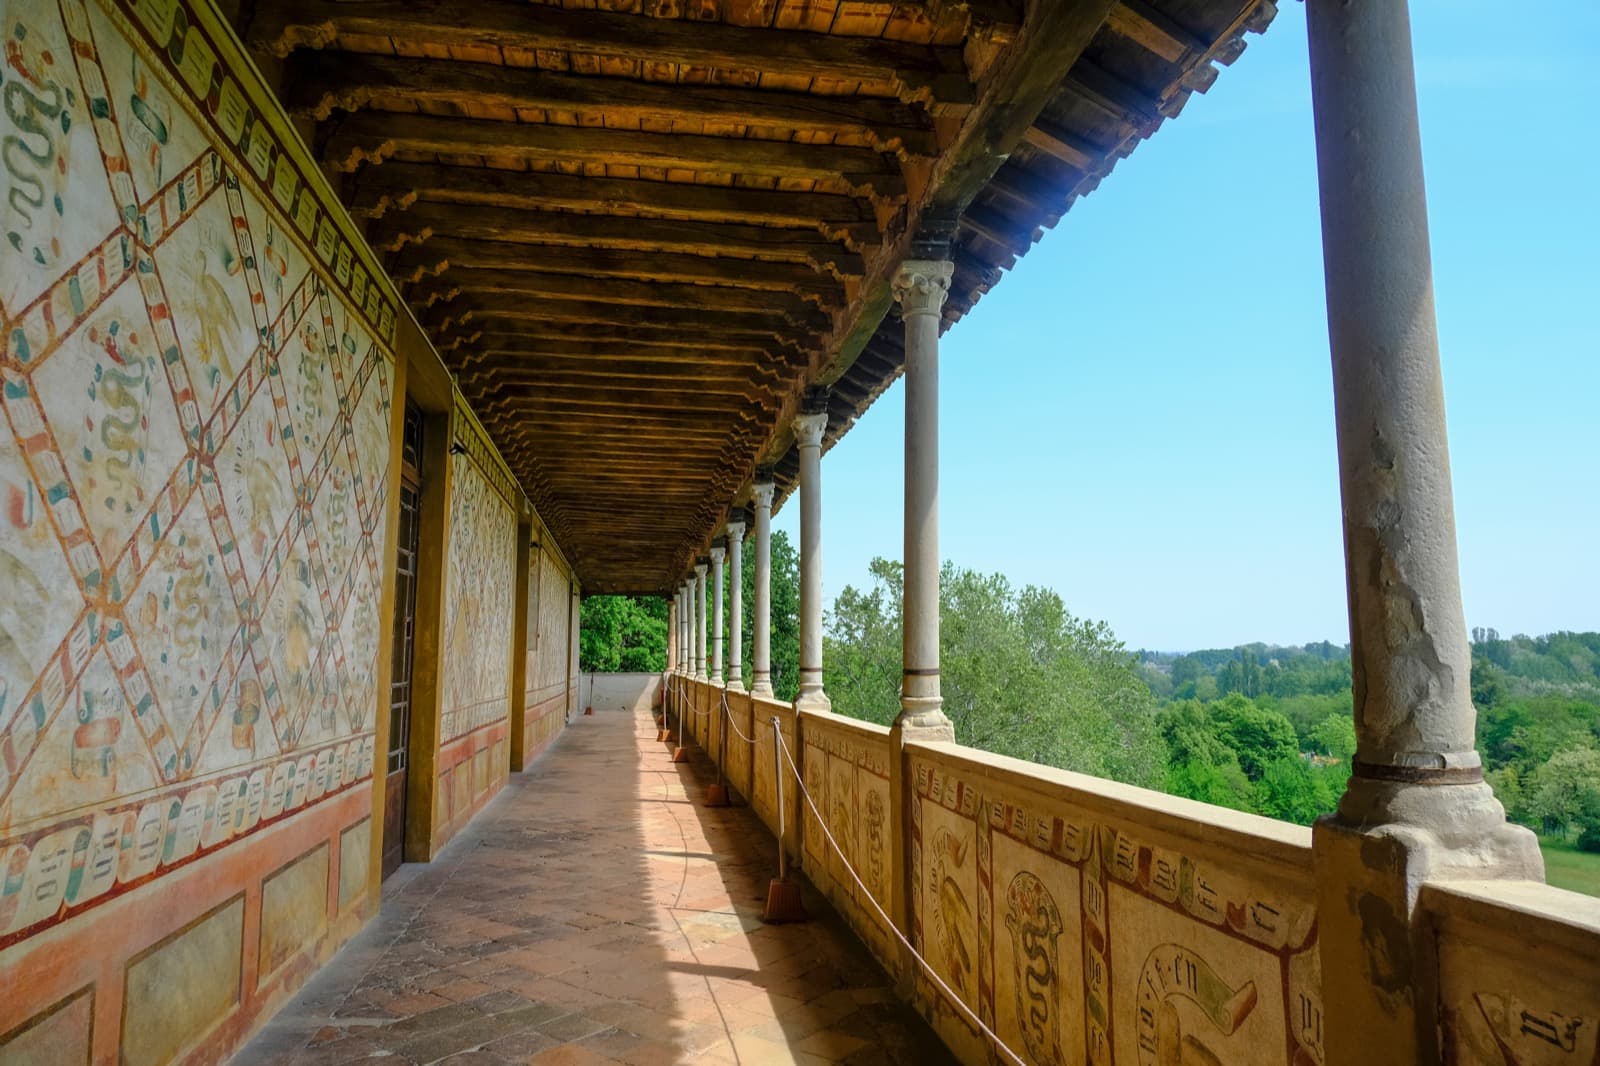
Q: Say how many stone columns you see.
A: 11